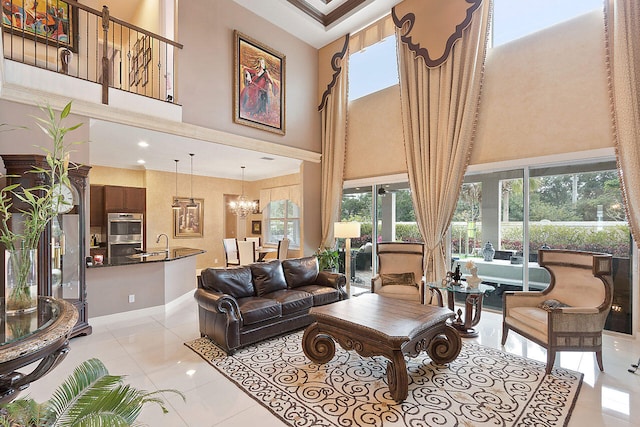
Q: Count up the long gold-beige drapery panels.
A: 3